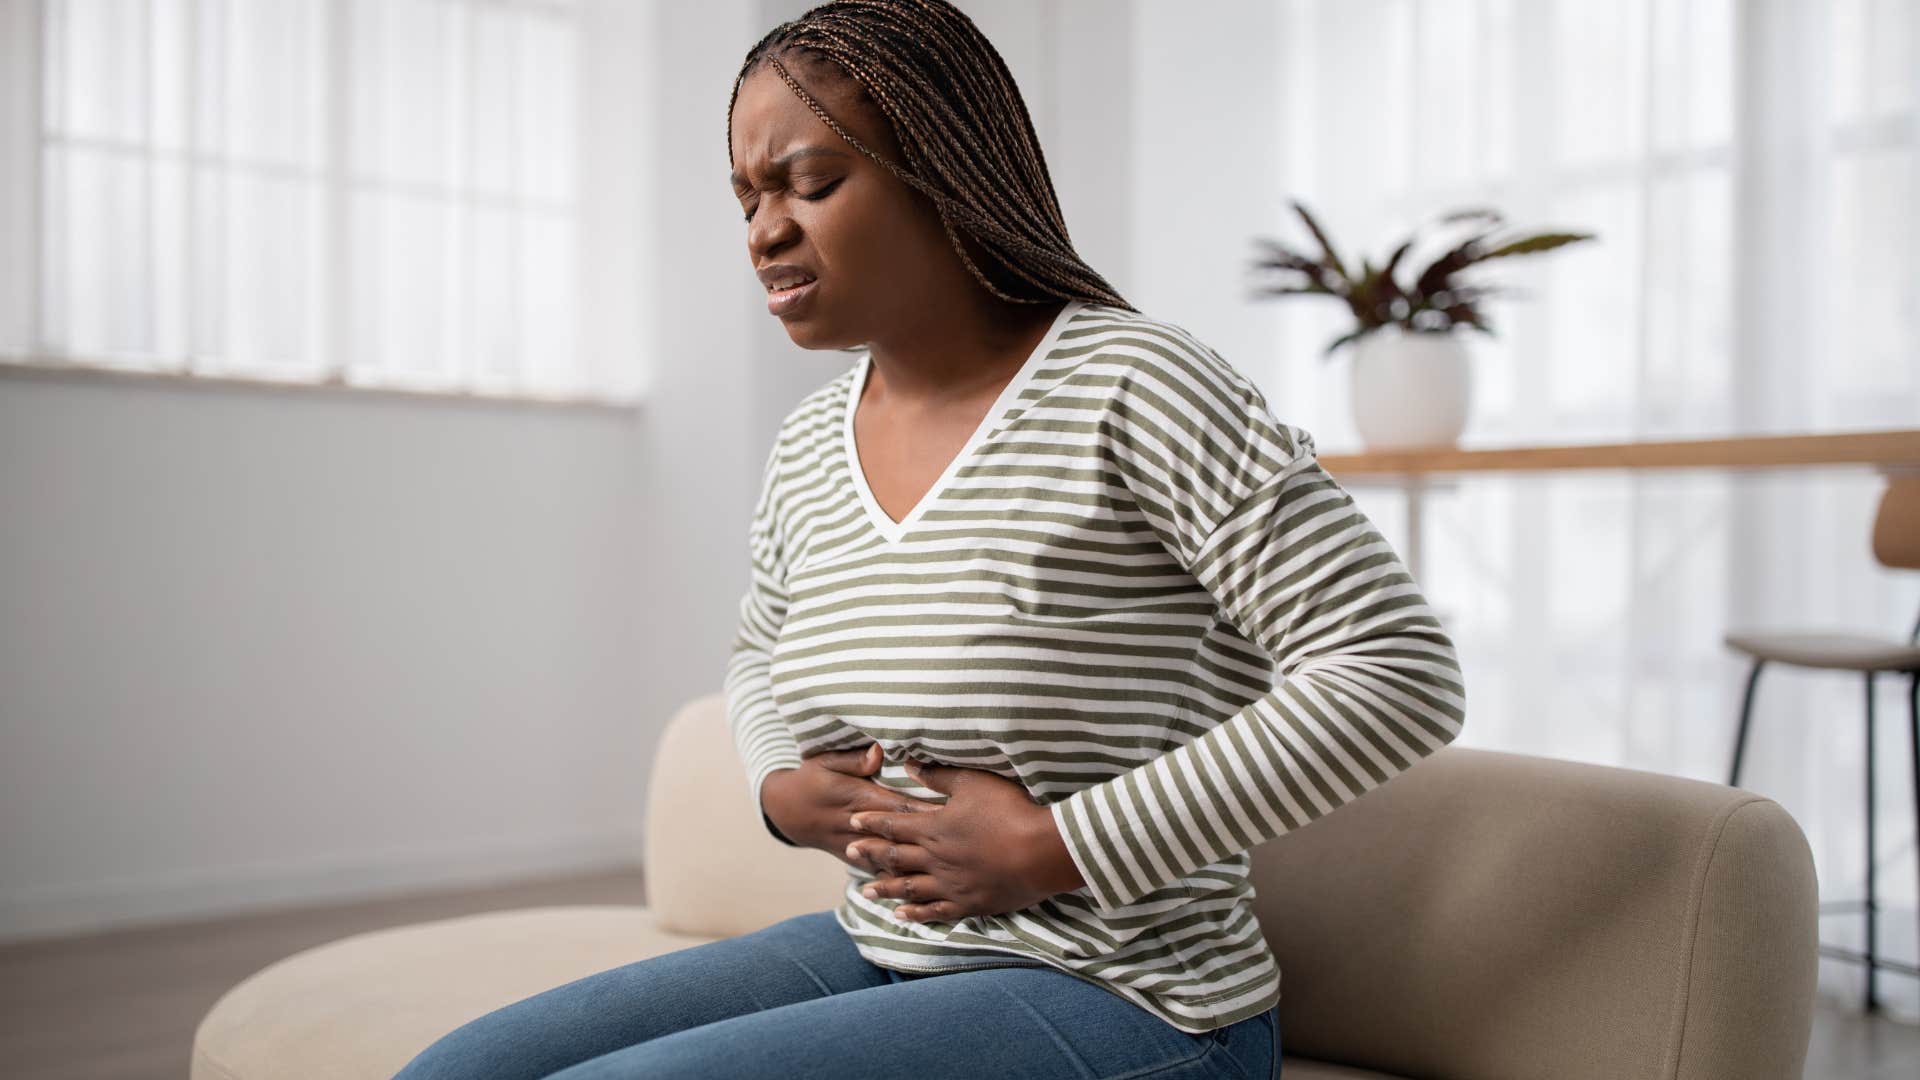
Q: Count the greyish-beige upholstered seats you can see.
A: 2